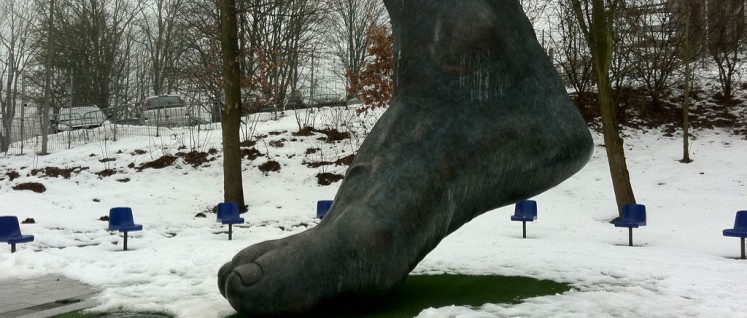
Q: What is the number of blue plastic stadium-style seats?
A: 7